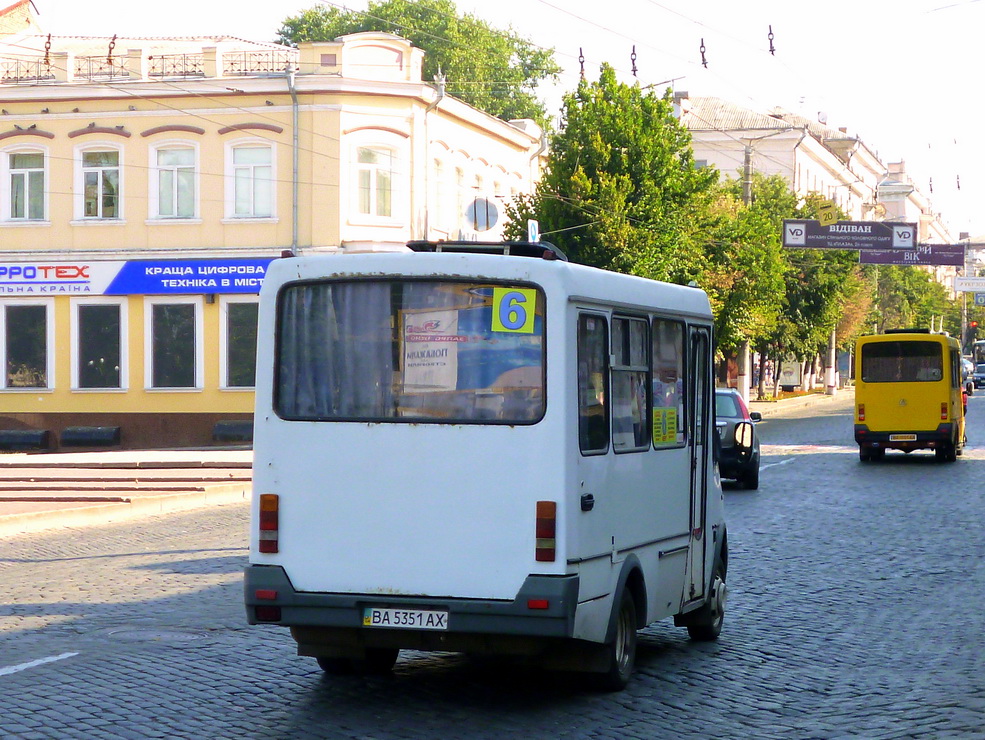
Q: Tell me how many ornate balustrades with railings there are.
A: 4